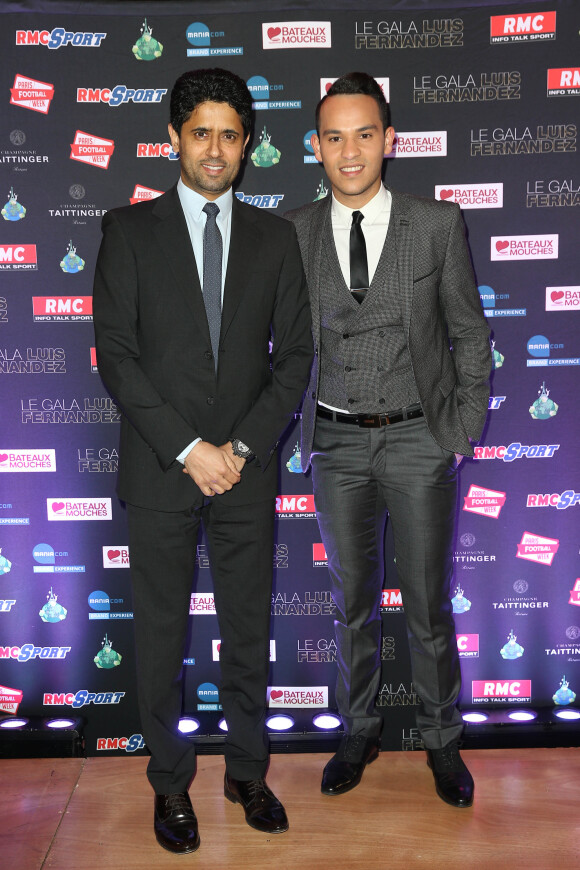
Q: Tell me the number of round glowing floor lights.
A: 9